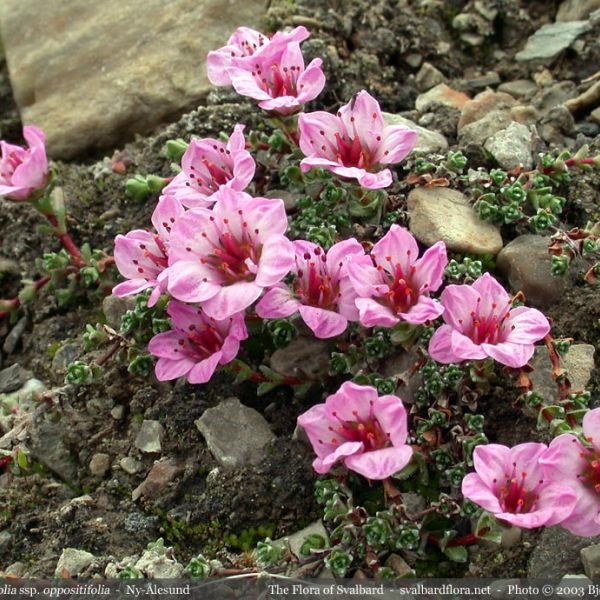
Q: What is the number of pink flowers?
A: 14